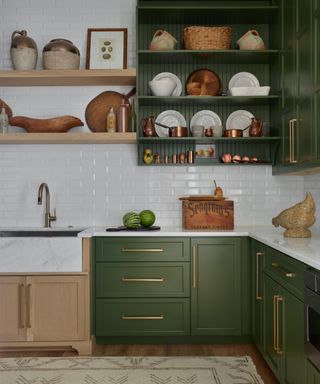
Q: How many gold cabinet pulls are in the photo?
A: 12